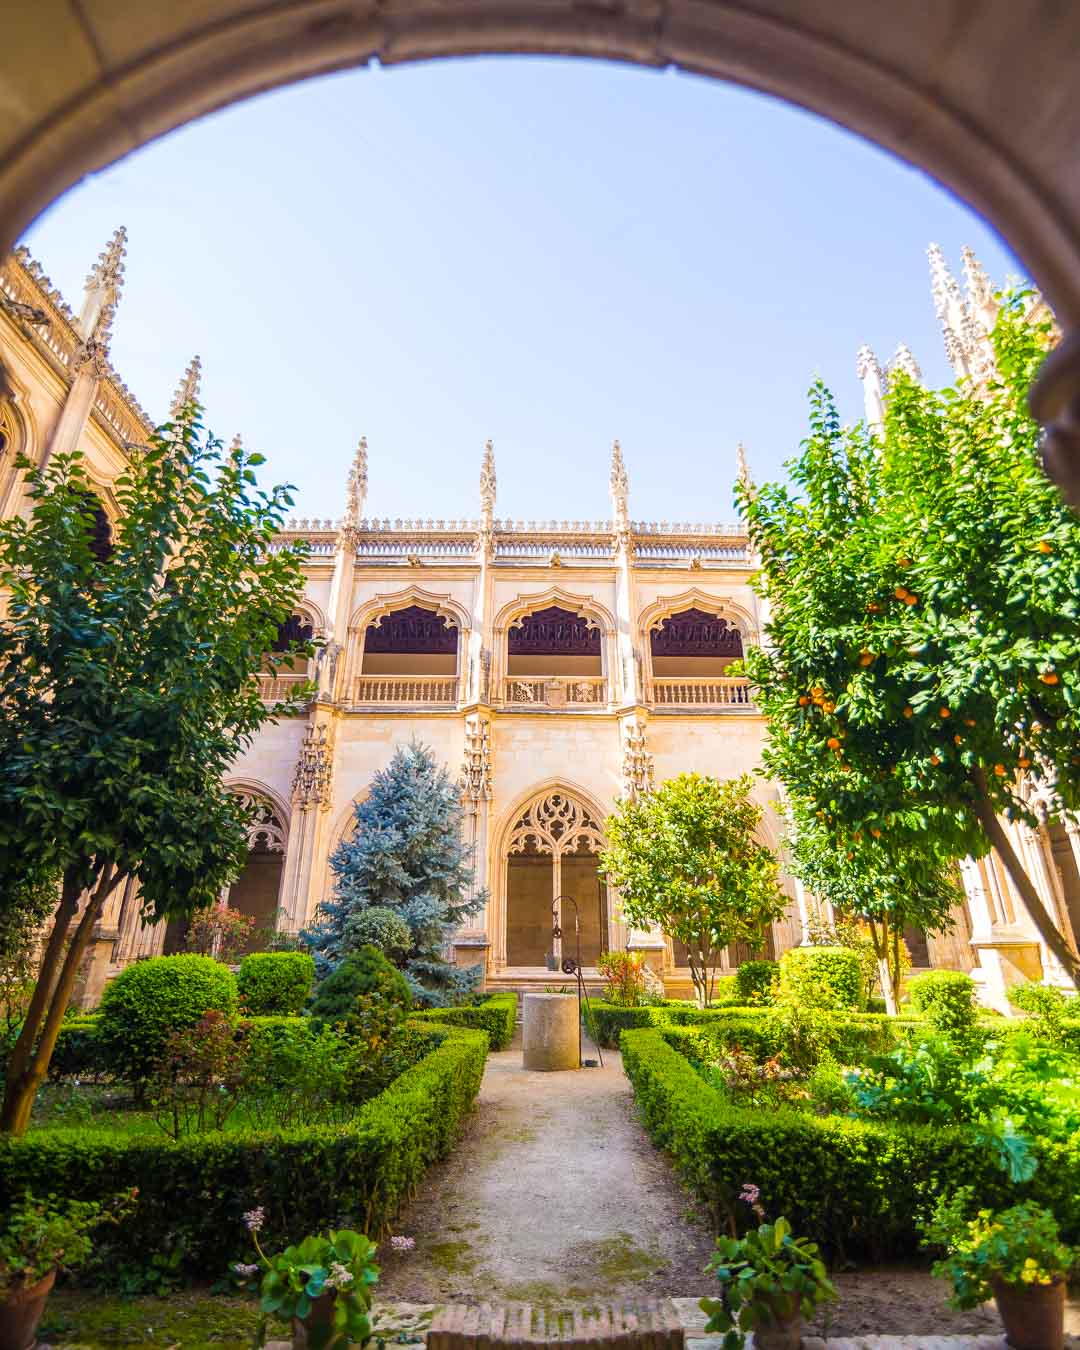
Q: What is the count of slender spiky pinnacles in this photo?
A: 11